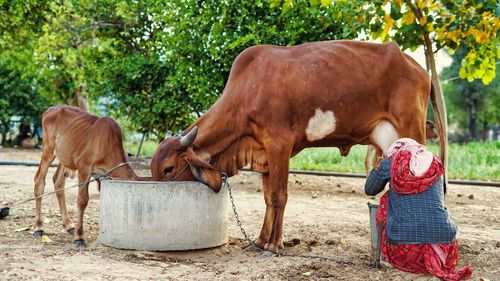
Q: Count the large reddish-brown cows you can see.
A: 1